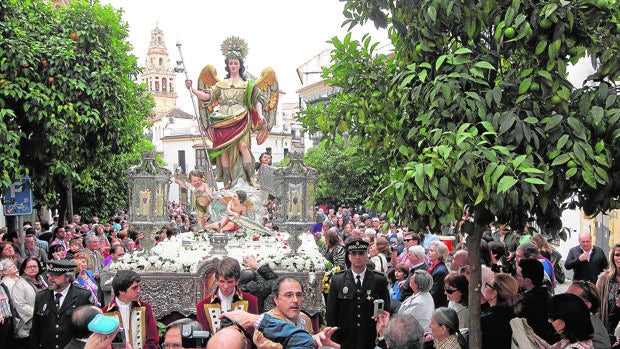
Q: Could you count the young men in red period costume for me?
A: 2